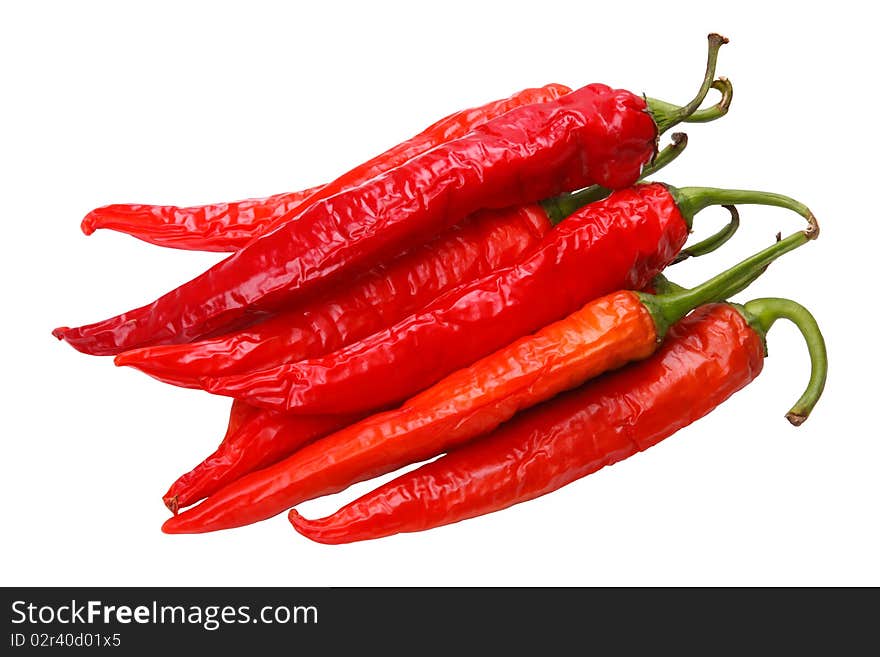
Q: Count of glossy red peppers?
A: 8